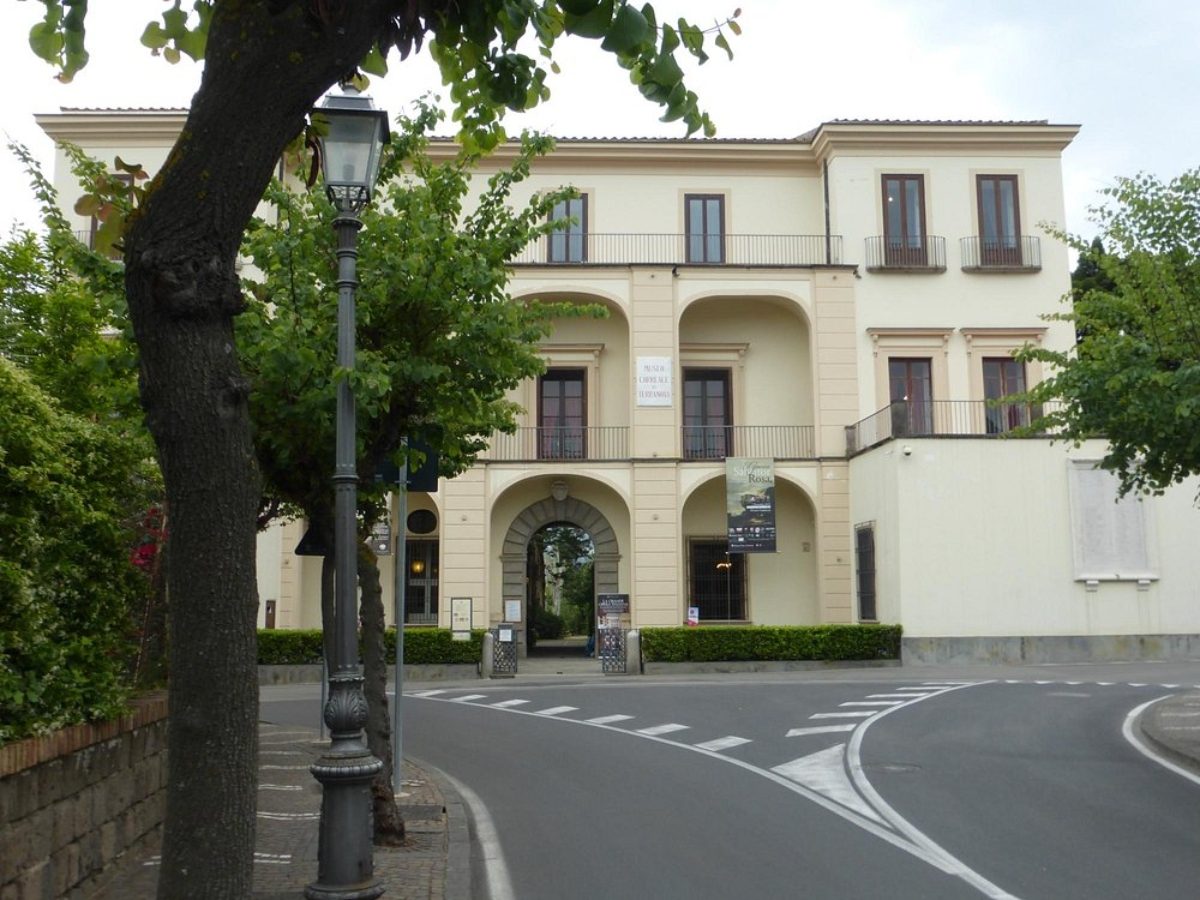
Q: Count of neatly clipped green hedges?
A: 2